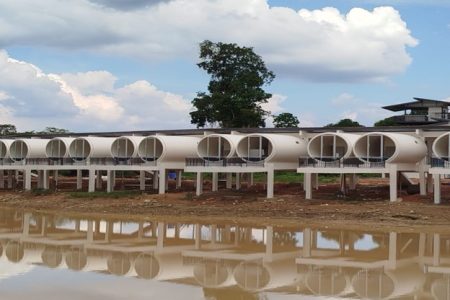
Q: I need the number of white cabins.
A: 11